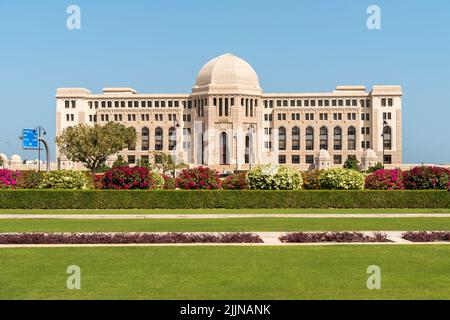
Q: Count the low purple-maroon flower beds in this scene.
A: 3